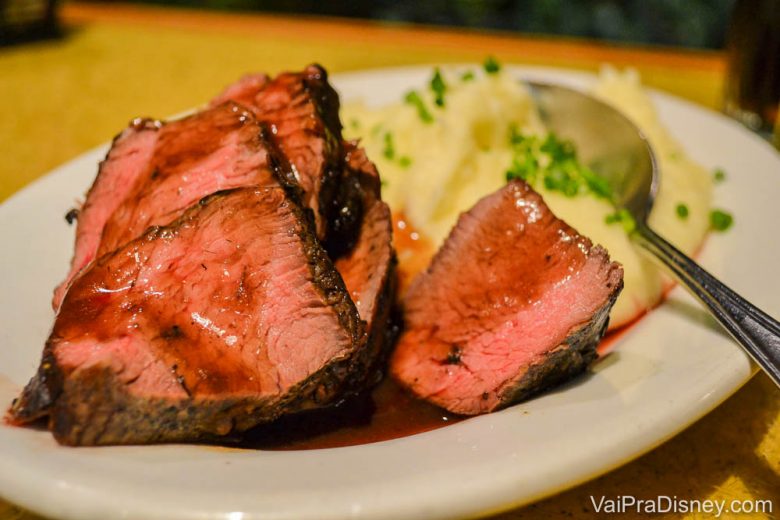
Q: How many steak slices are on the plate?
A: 5